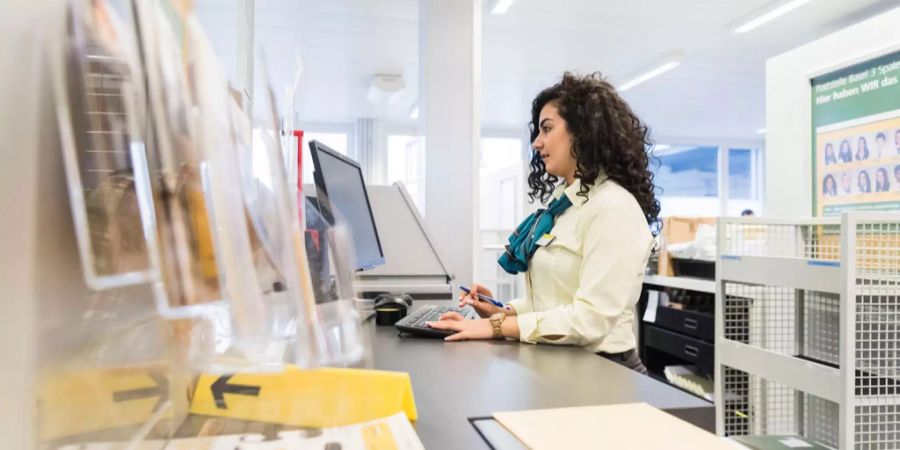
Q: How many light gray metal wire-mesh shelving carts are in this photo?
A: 1